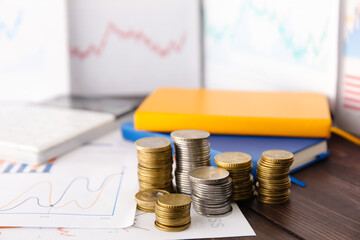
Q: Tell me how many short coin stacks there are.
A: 2